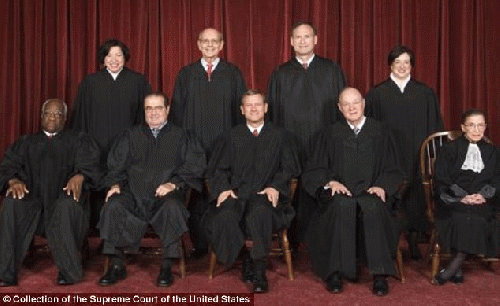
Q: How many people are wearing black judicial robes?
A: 9